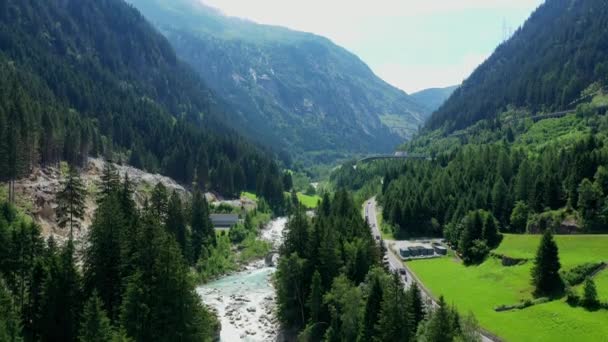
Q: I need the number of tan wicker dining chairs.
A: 0